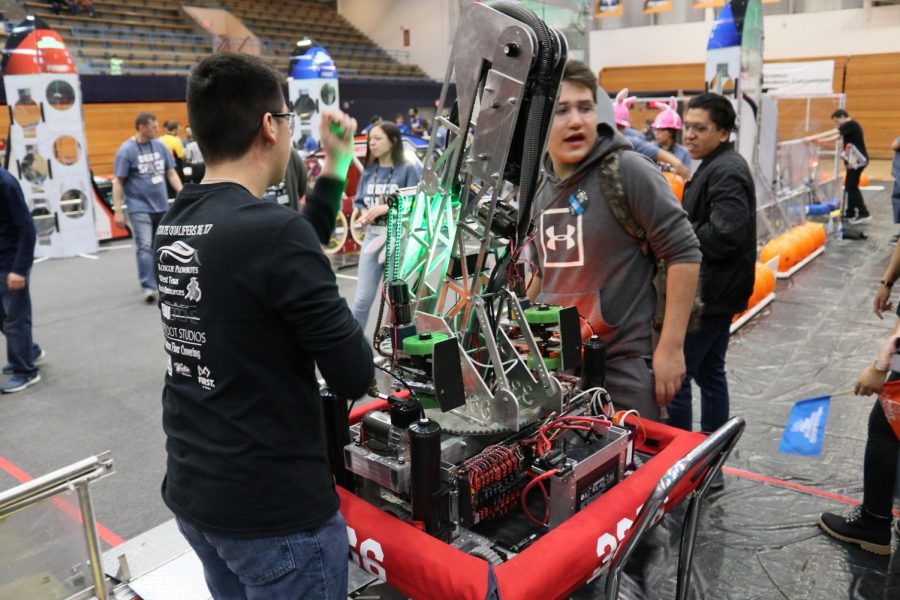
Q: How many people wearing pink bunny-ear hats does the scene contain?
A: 2